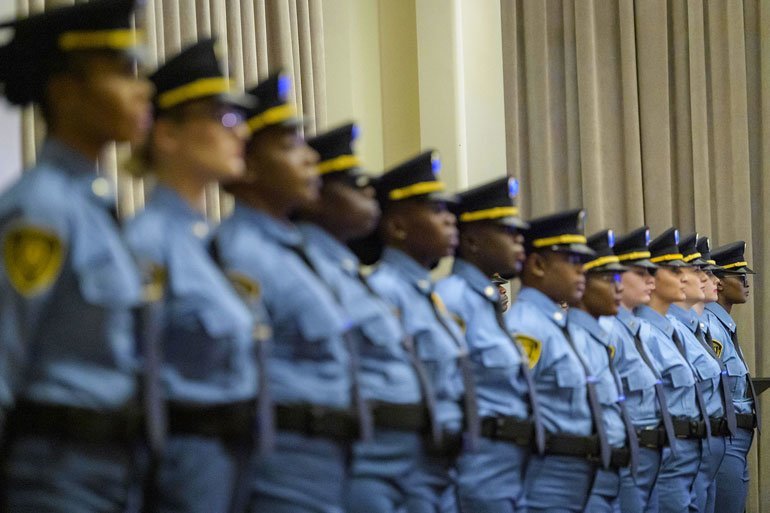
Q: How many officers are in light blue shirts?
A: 13